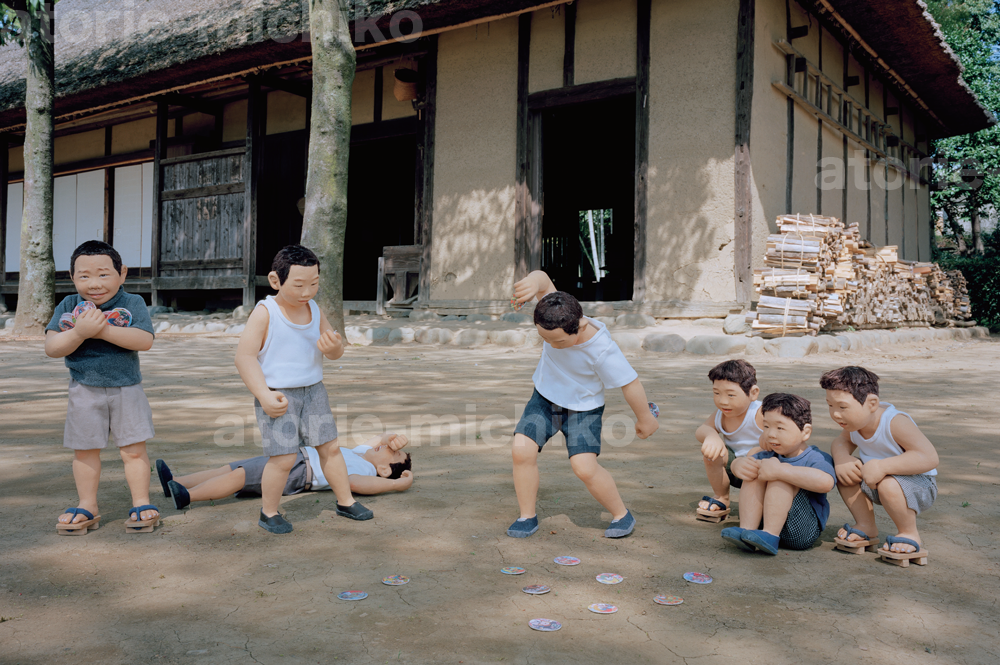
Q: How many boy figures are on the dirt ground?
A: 7